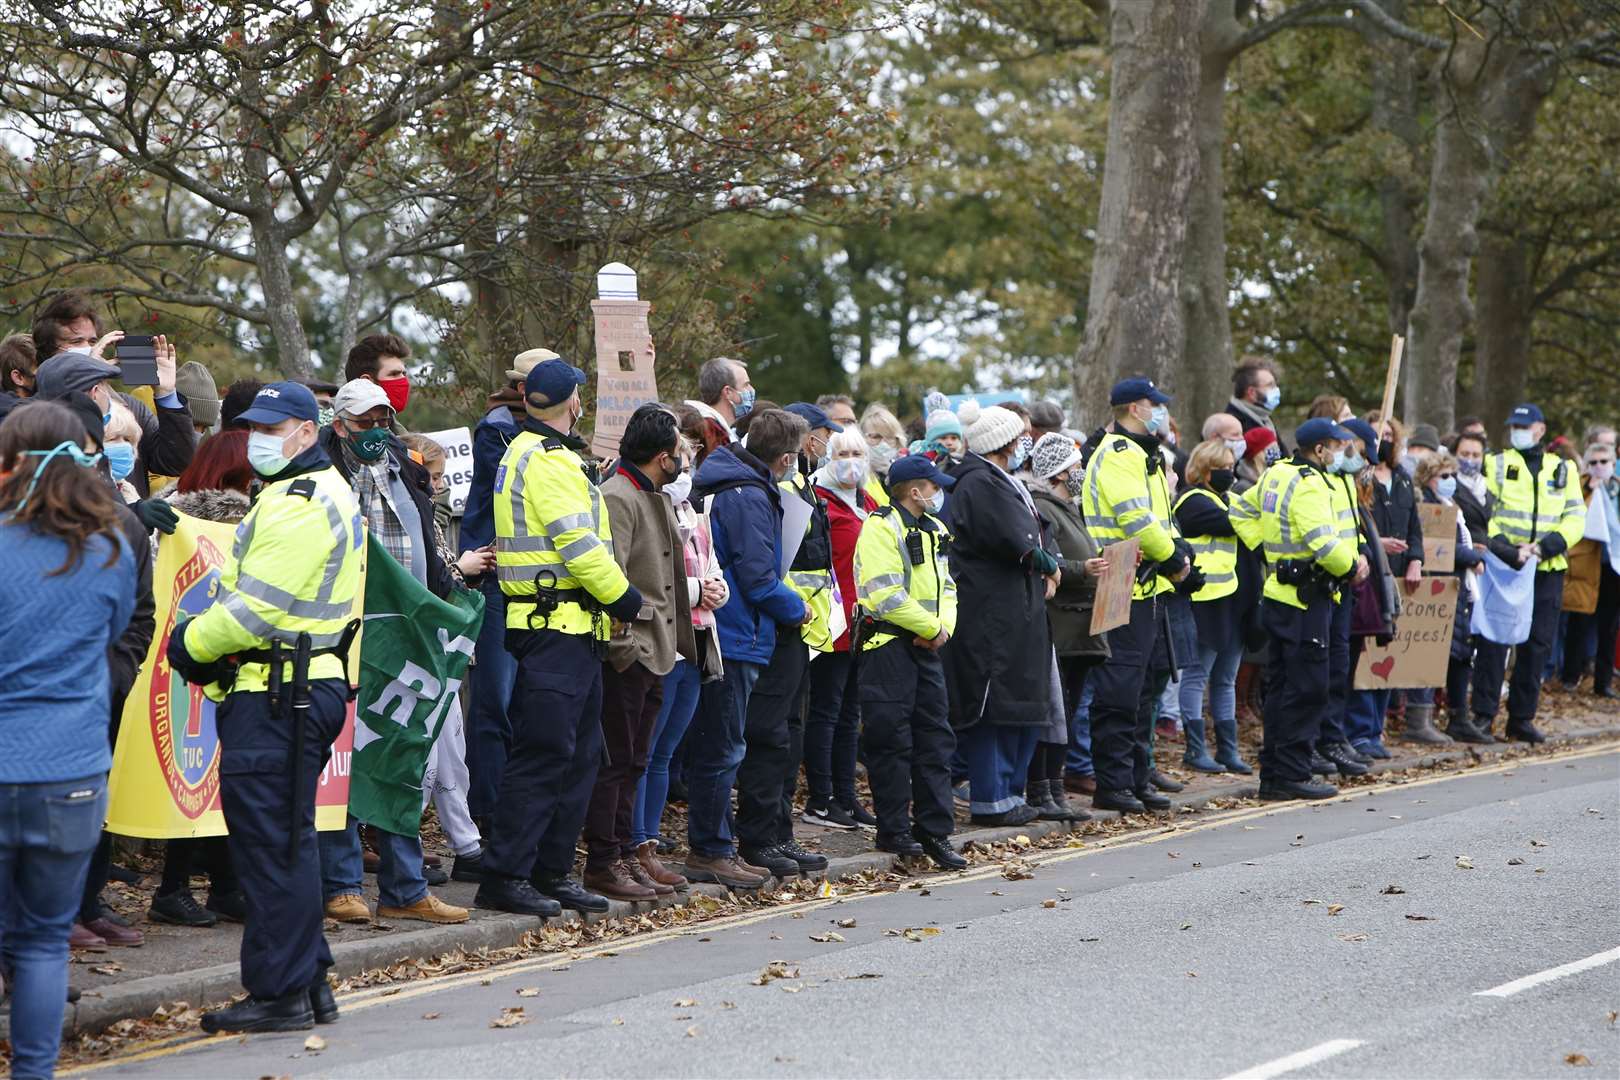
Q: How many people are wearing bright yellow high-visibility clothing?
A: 10